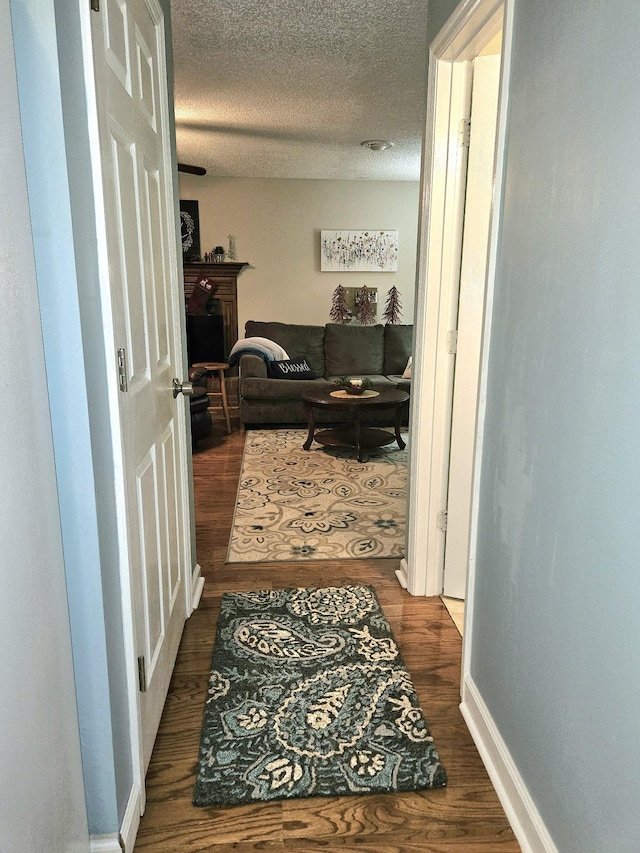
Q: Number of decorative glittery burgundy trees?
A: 3